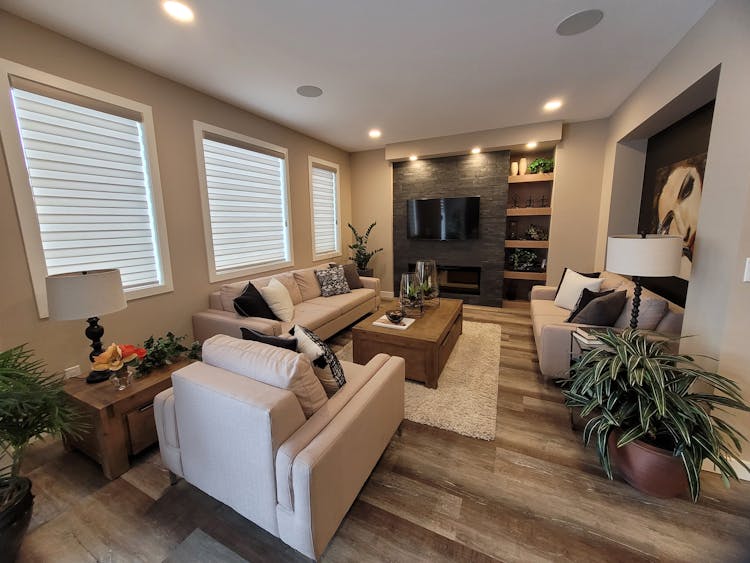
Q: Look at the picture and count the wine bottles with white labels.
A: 0